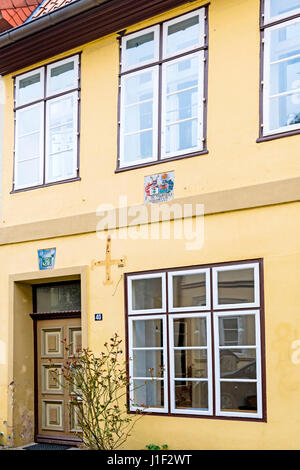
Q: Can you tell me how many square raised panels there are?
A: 6